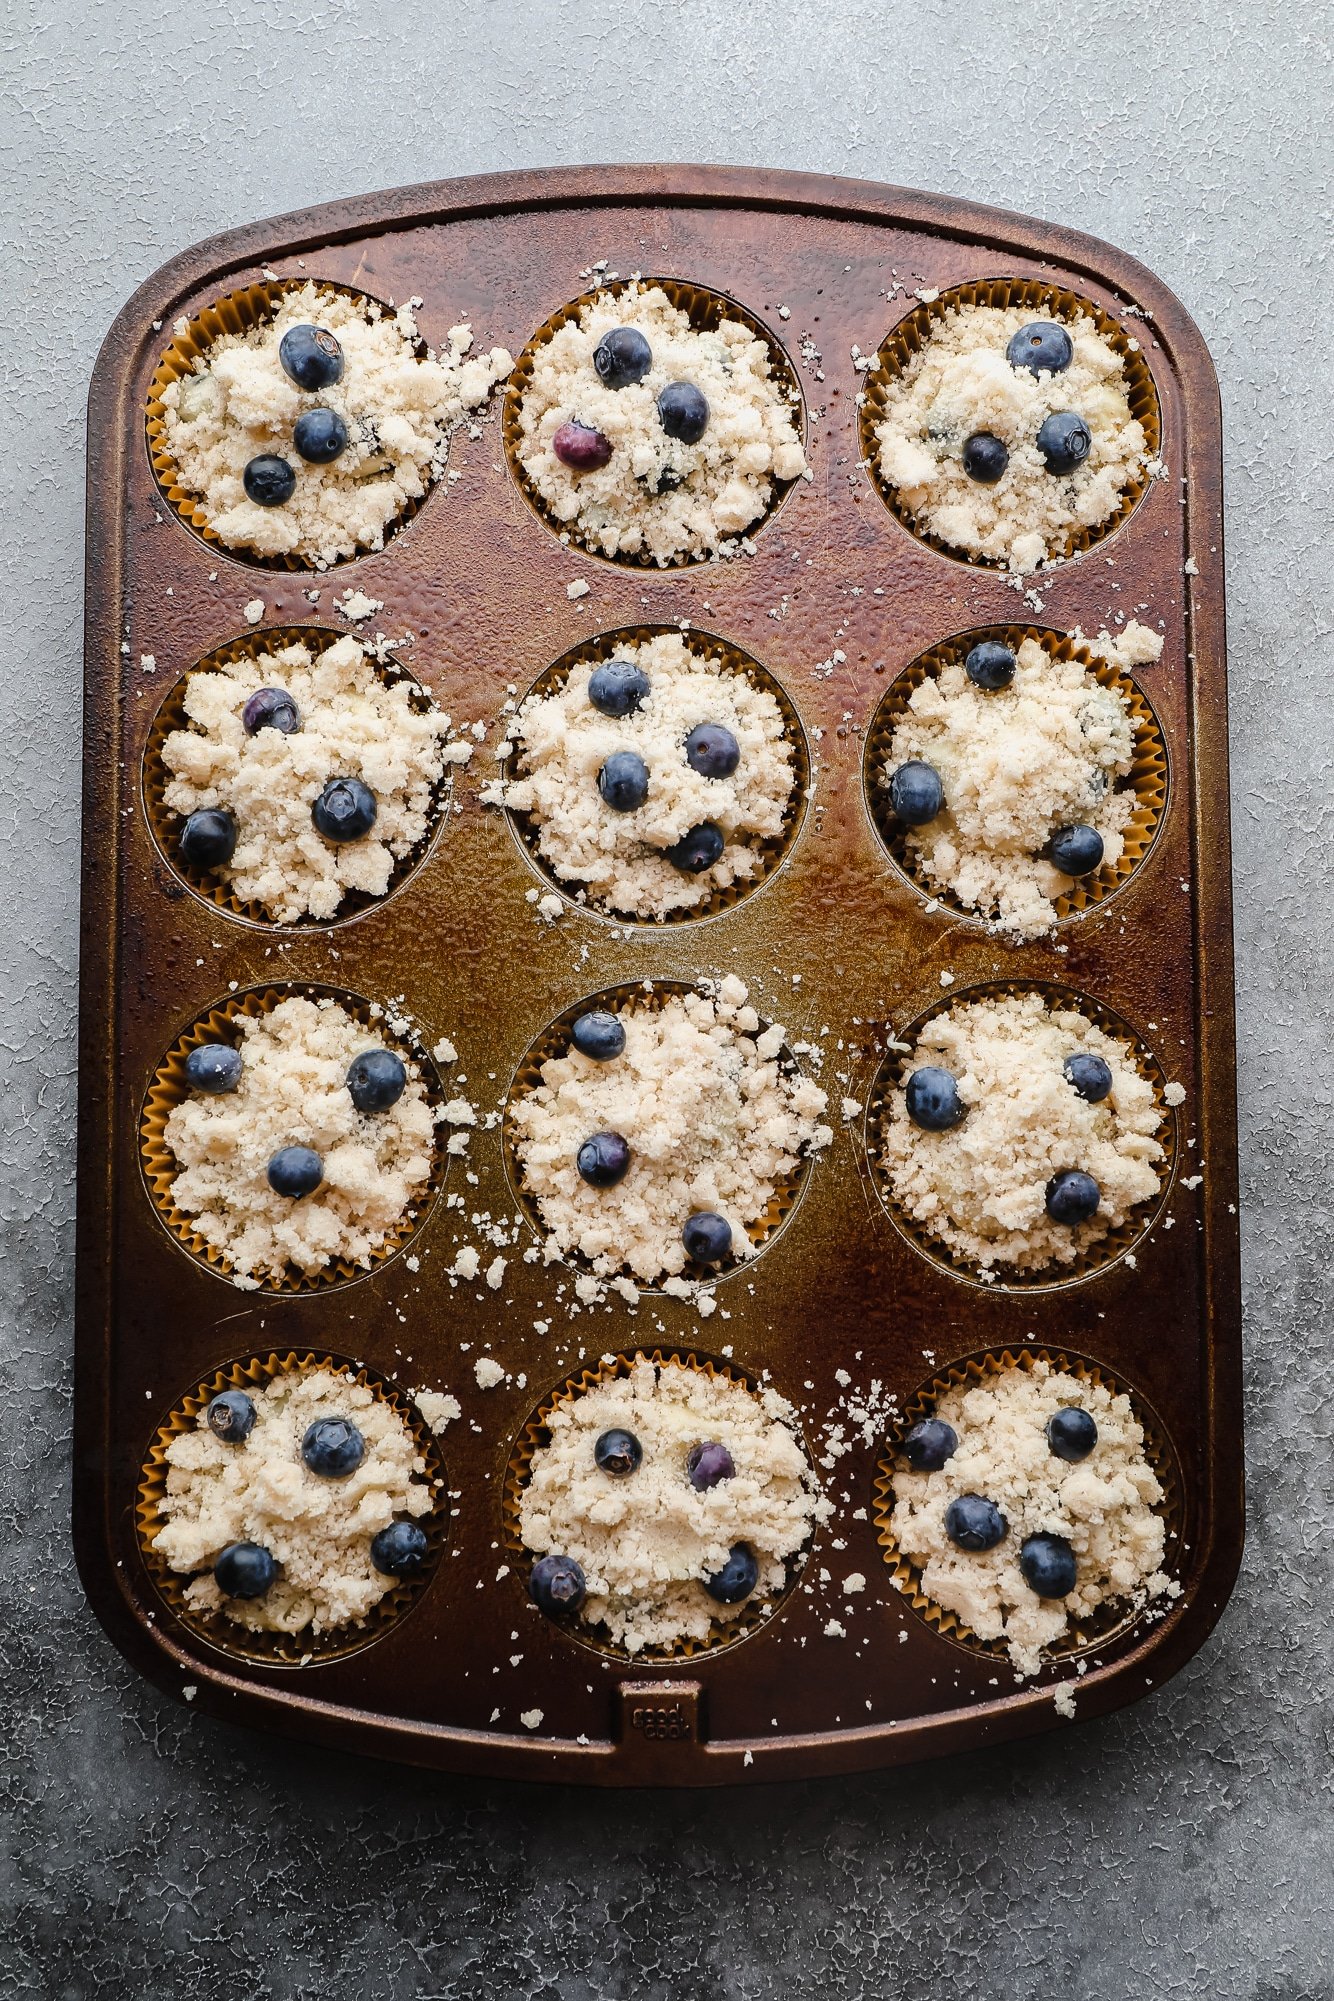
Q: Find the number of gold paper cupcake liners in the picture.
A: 12